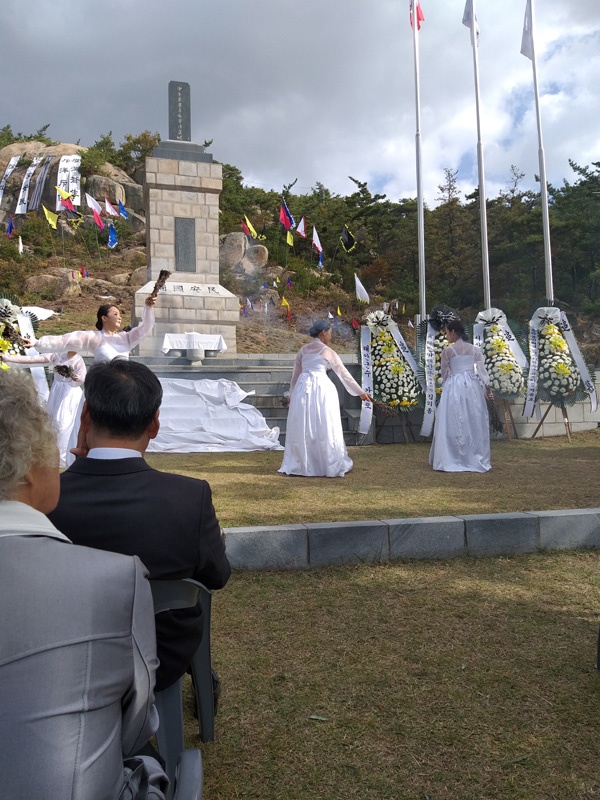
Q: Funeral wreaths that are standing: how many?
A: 5